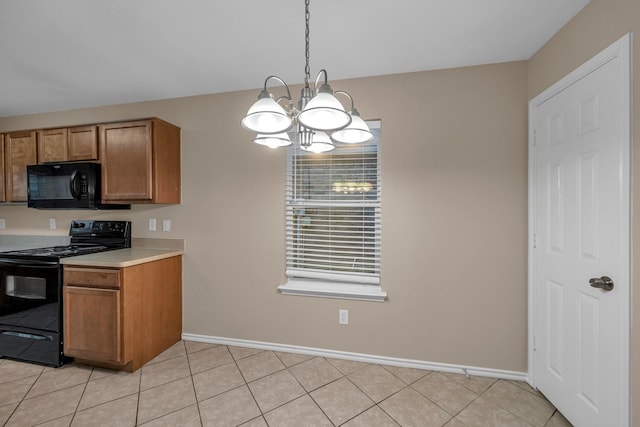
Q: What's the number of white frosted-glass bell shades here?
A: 5